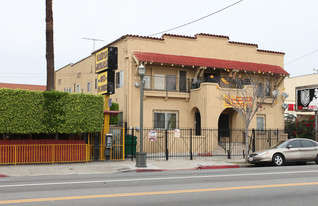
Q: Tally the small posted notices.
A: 2